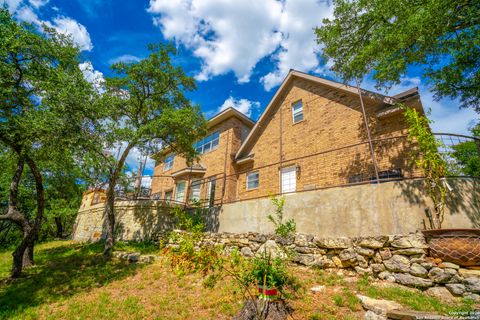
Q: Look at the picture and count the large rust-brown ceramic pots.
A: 1